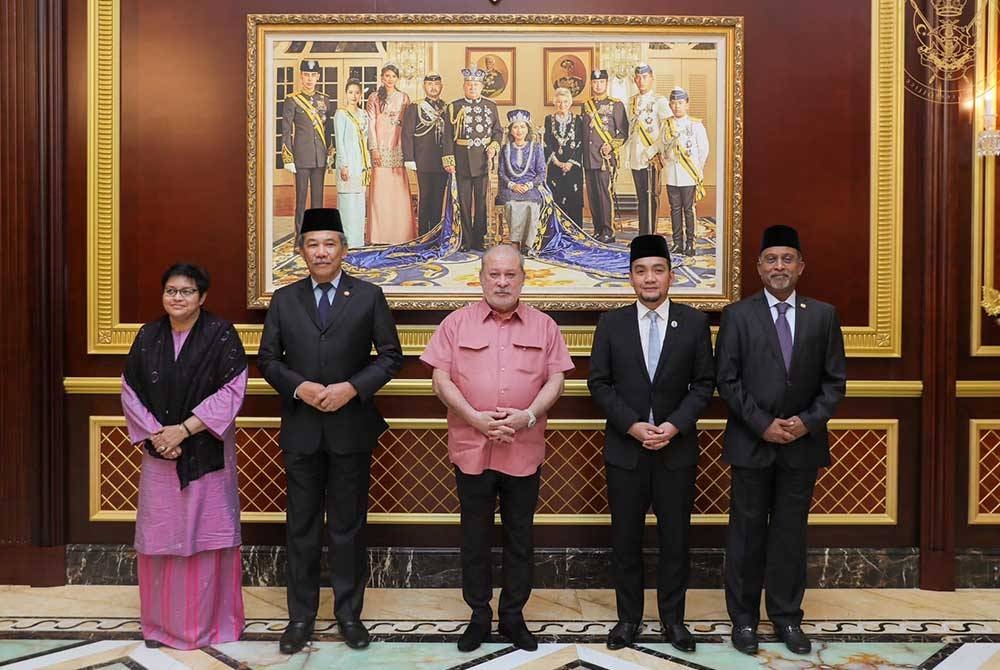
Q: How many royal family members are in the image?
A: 10